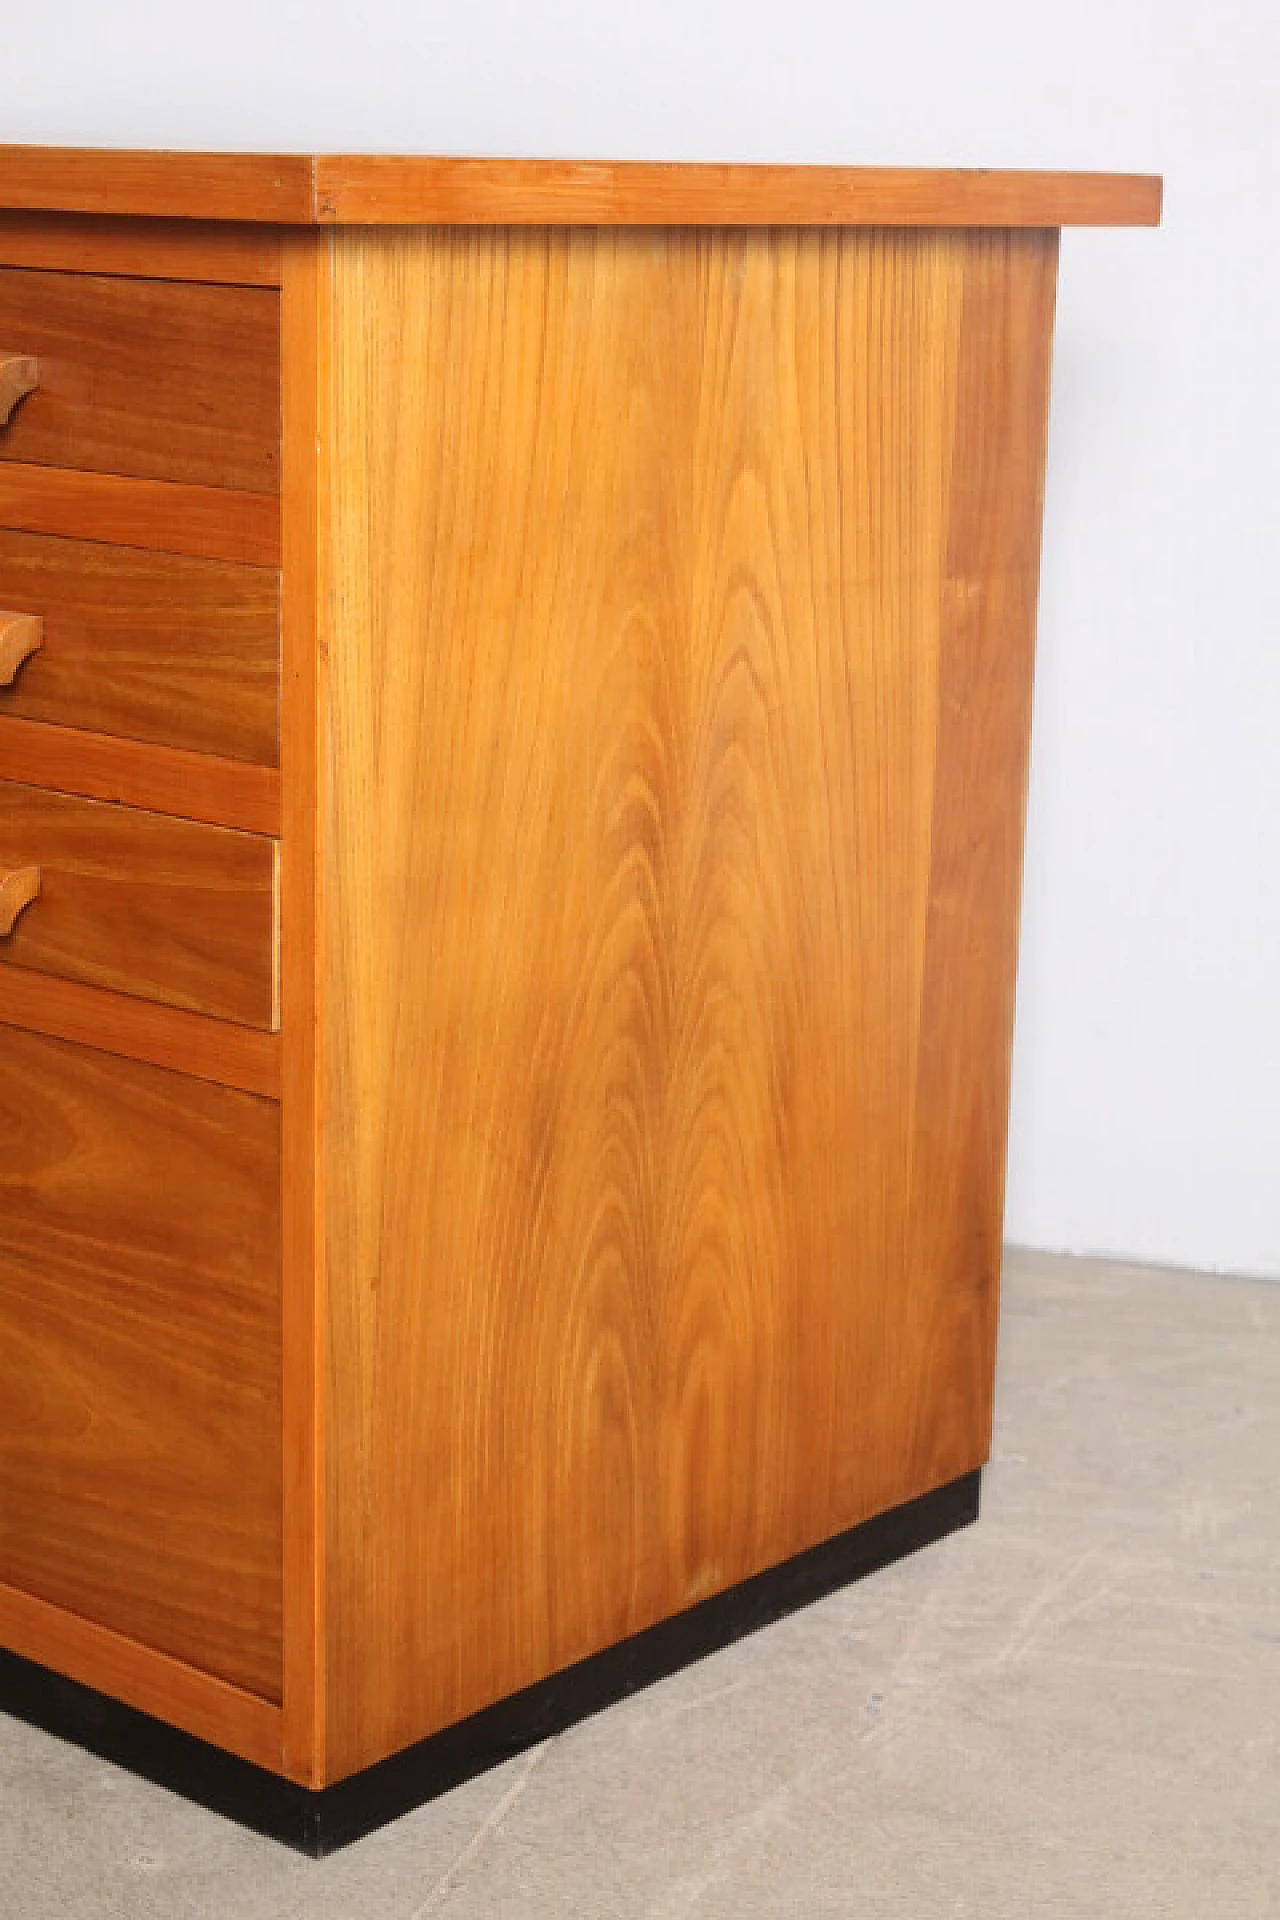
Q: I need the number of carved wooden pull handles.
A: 3